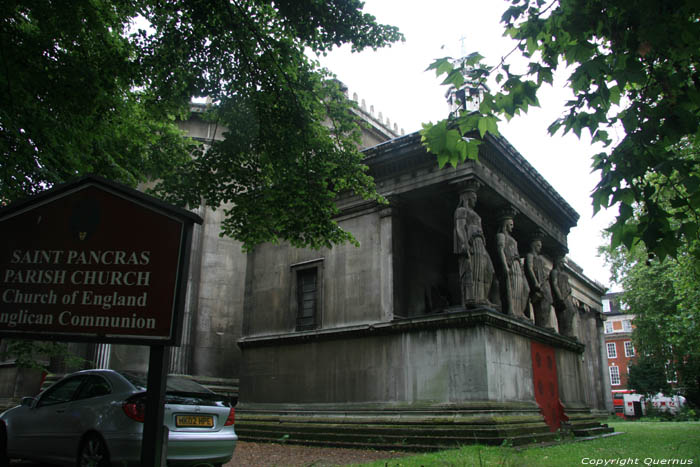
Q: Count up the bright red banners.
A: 1